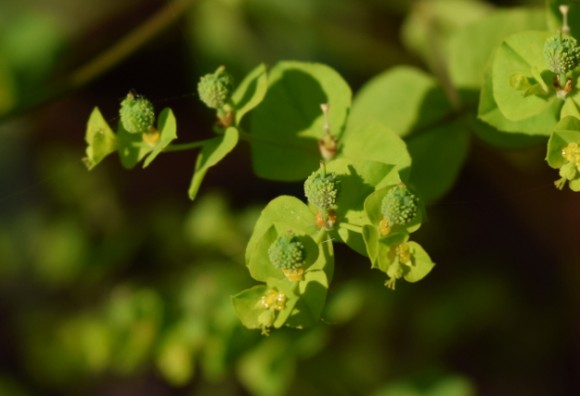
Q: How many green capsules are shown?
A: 6